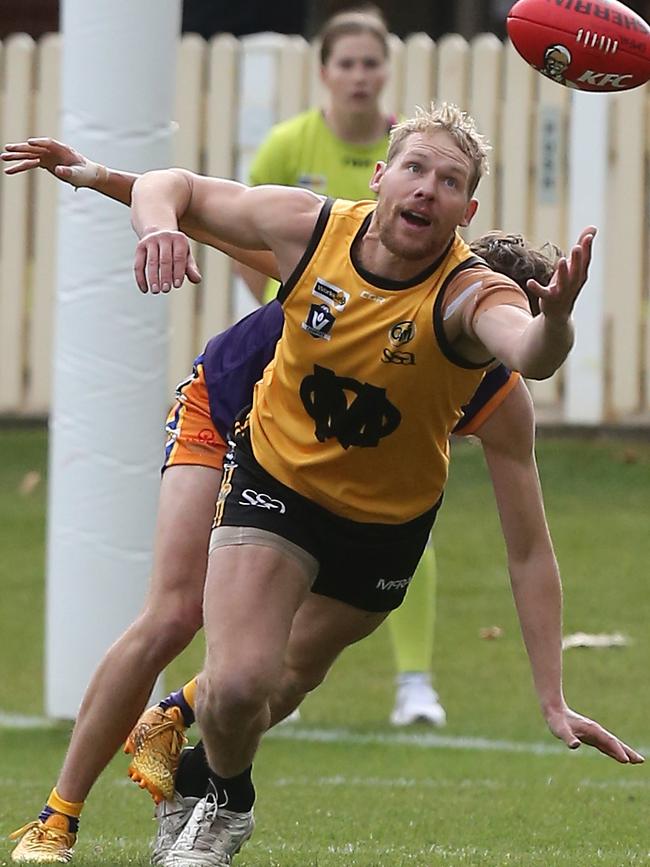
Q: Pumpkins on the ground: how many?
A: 0